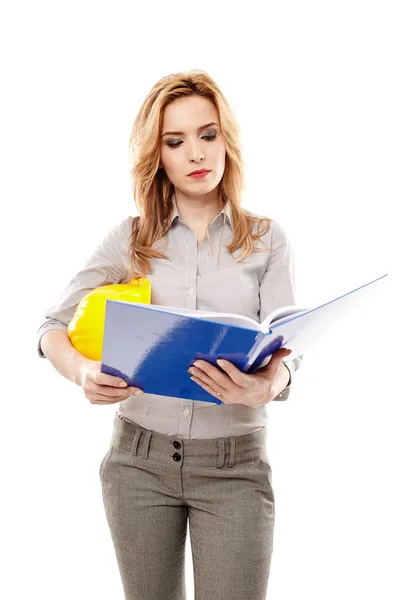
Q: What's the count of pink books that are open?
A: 0